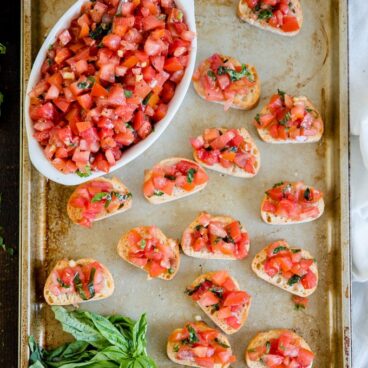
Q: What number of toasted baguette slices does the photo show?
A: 14